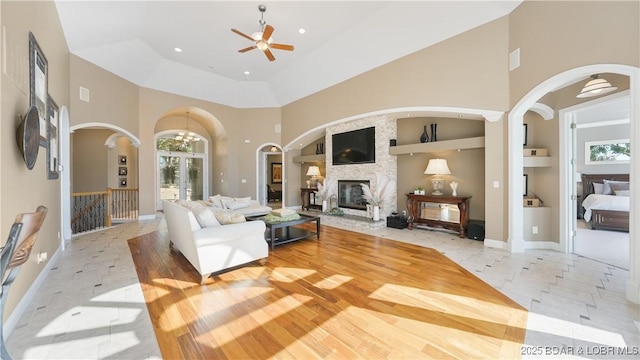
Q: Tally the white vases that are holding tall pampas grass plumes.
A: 2